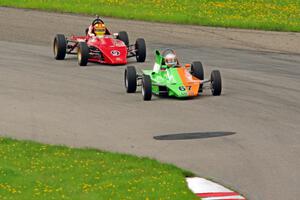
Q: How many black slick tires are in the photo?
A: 8